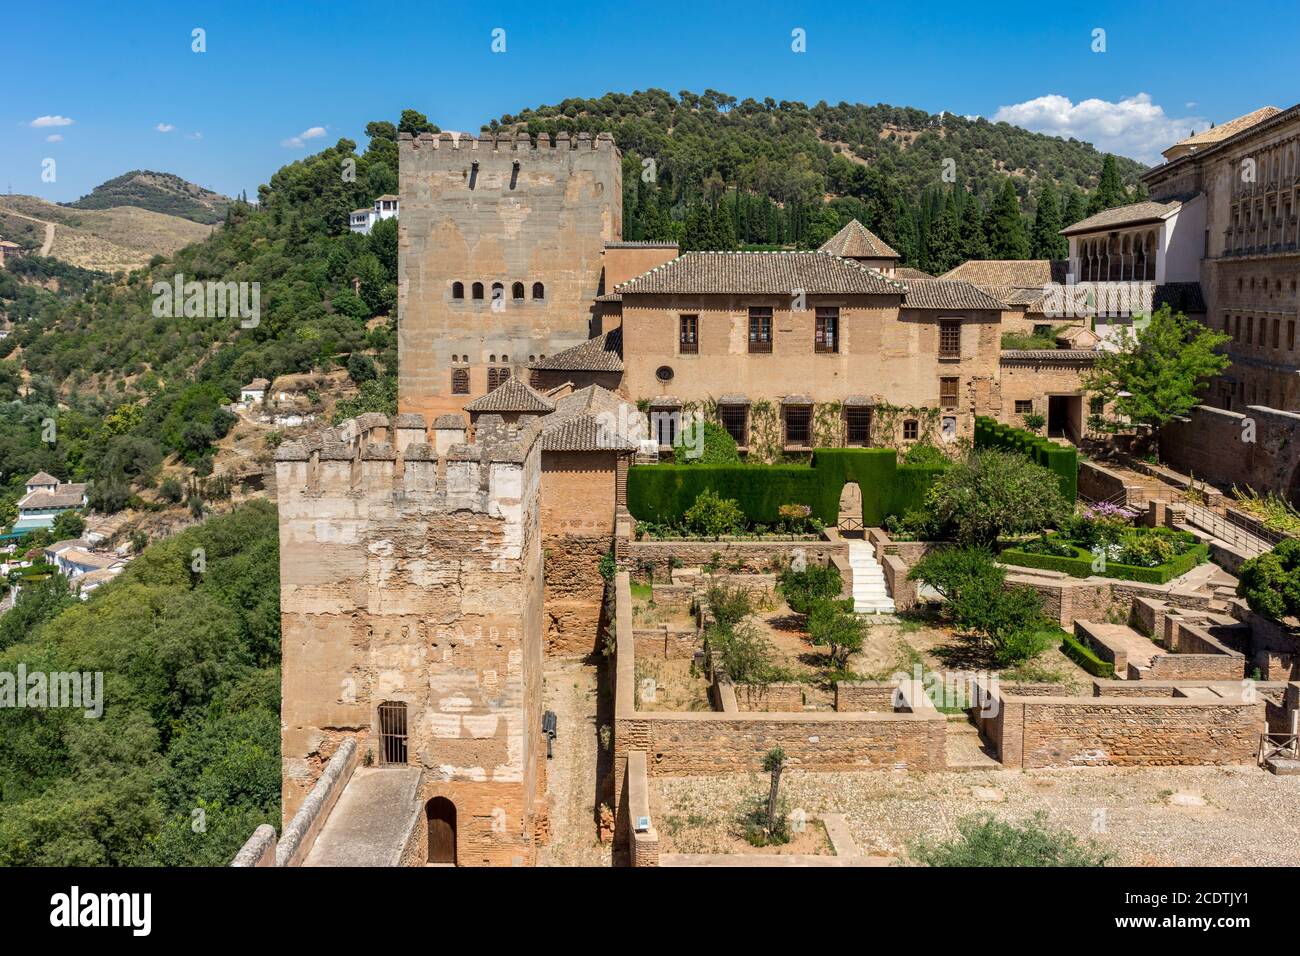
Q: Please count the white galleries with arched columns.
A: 1